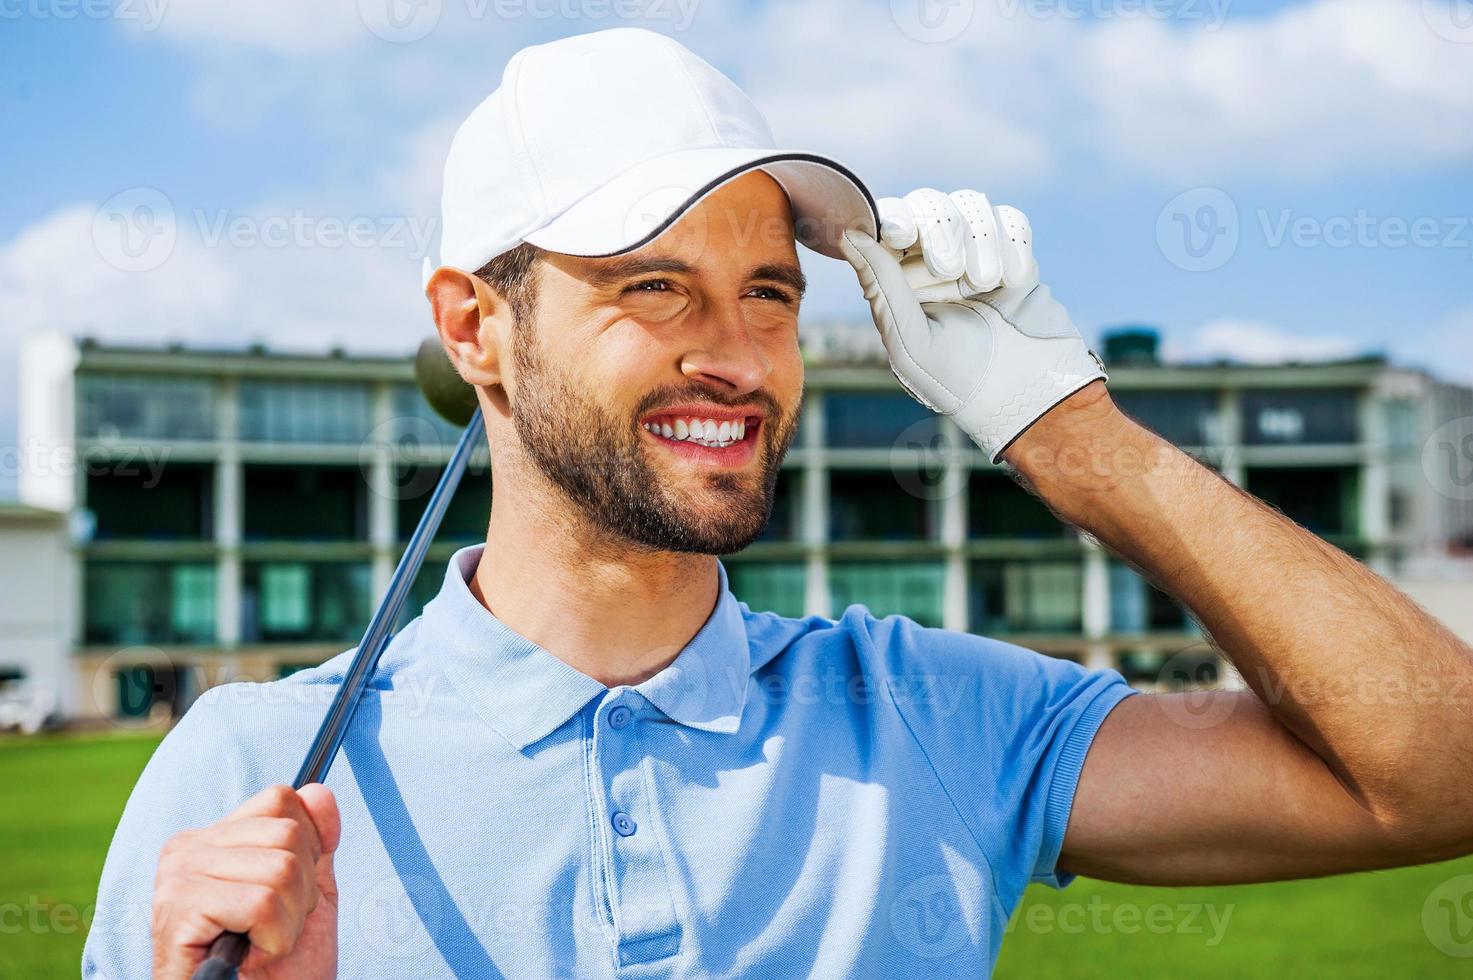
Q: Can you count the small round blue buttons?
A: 2